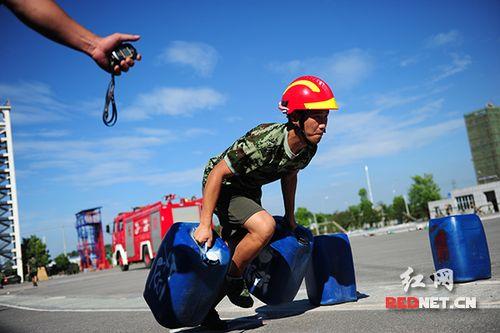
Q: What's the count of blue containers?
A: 4